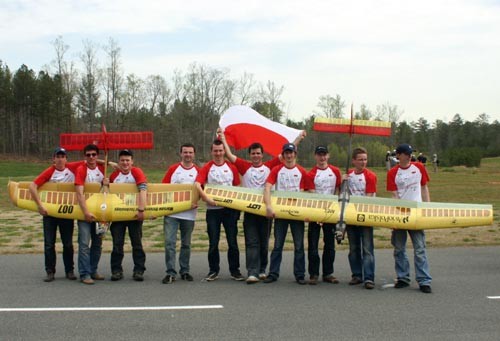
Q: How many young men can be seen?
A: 10